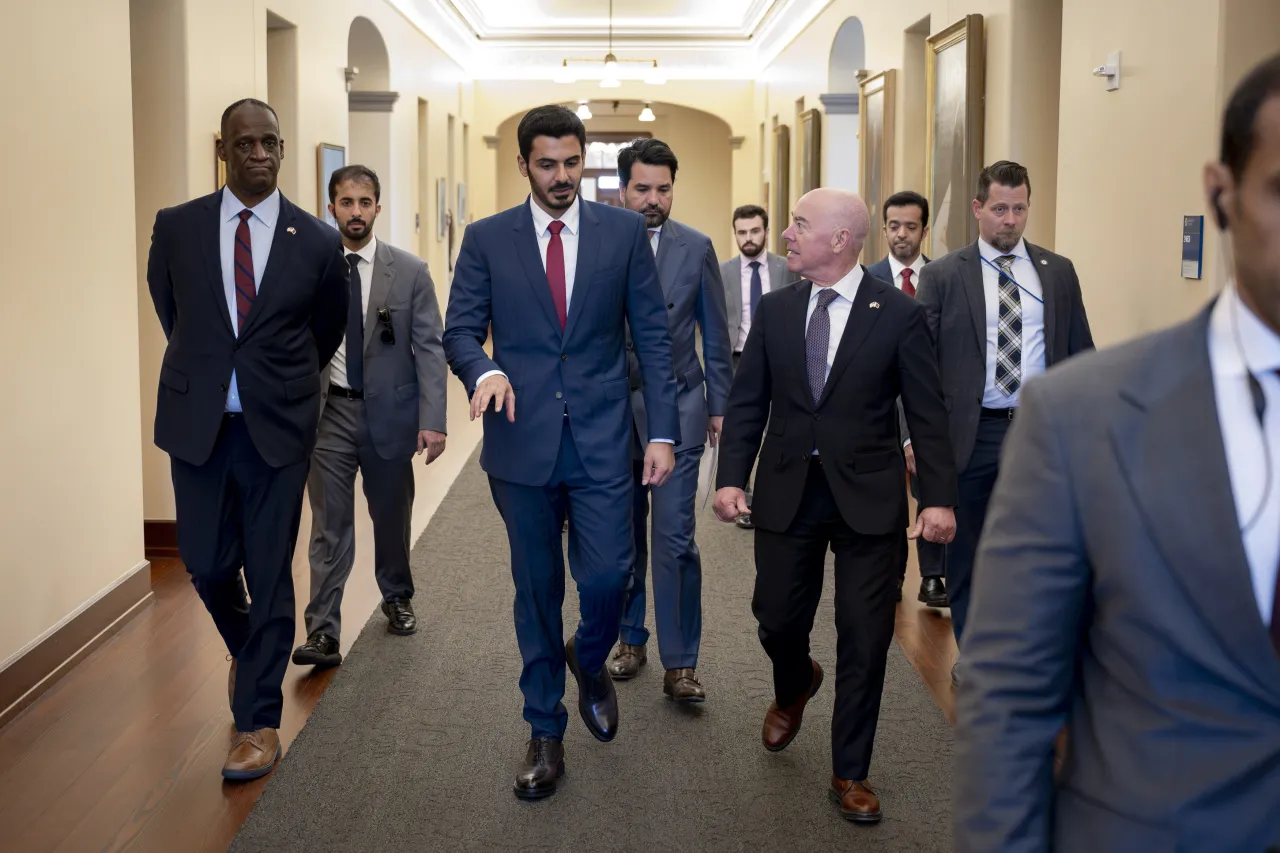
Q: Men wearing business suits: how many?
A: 9